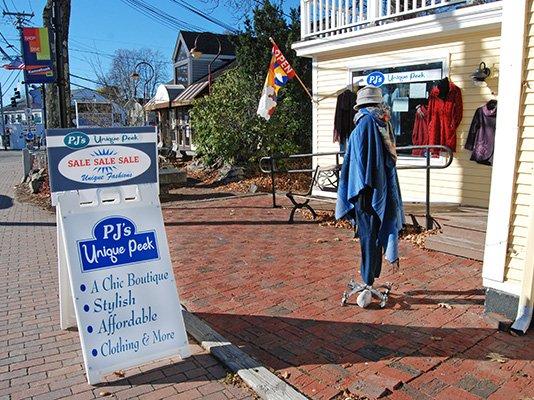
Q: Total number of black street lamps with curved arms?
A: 2